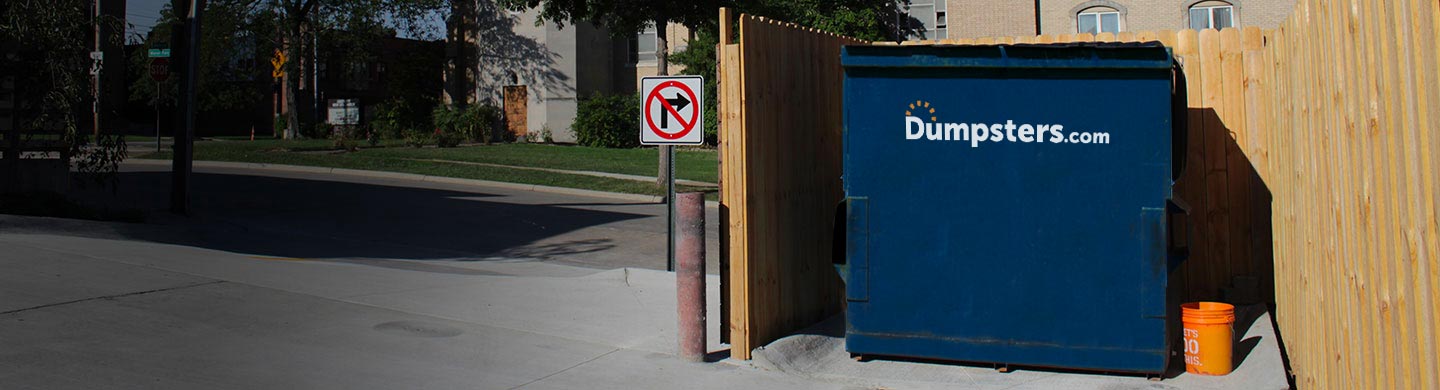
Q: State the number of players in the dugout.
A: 0